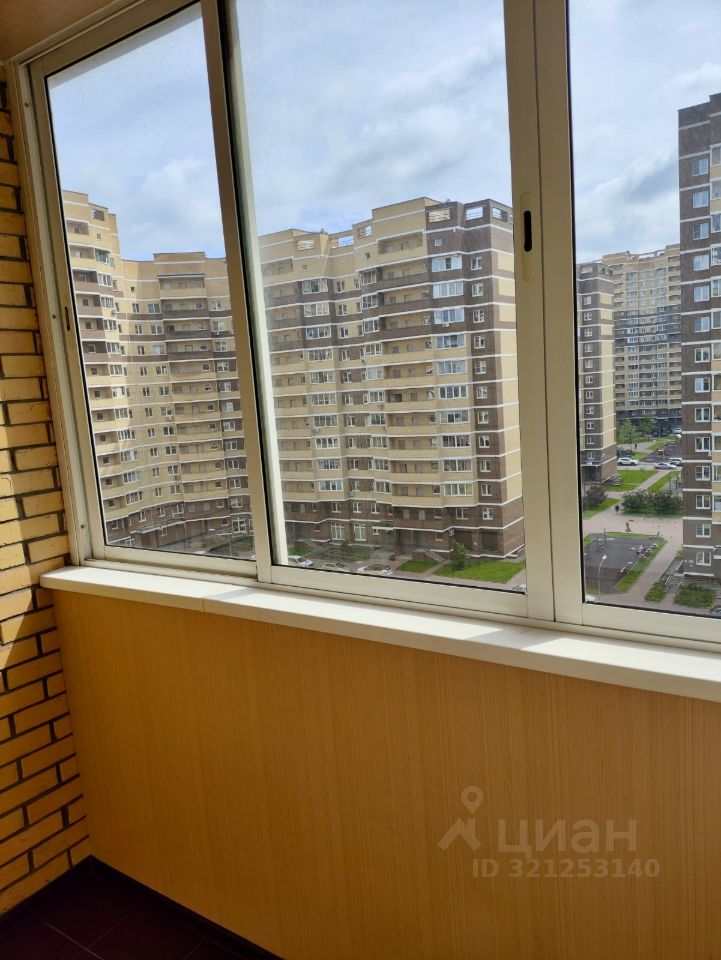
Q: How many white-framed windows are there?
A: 3